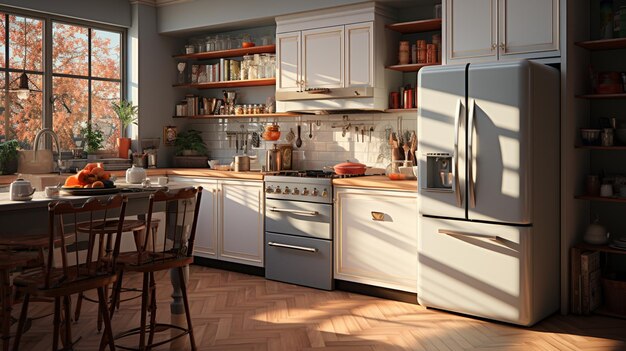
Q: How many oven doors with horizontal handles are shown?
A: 2